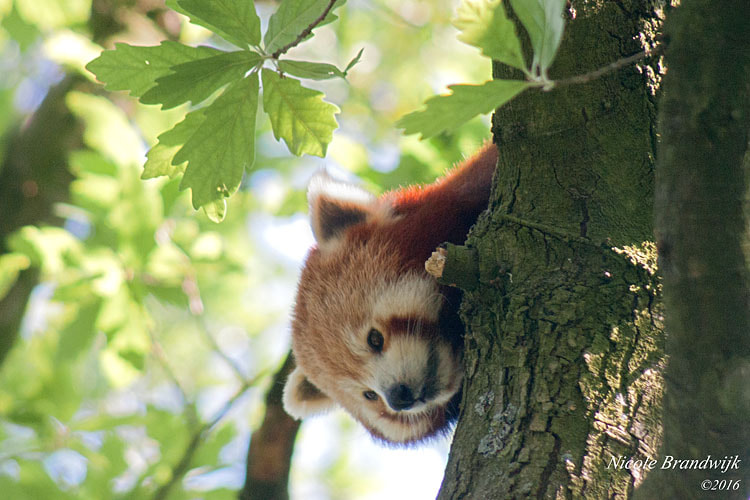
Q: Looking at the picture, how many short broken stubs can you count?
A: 1